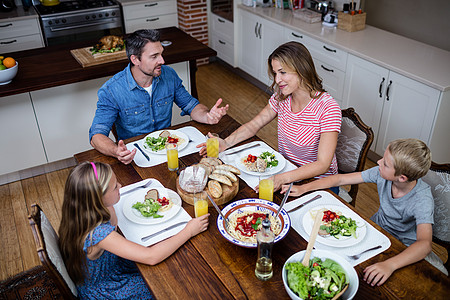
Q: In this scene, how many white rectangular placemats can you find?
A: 4